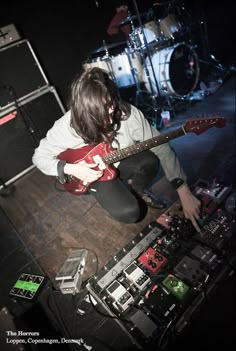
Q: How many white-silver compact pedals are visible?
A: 2